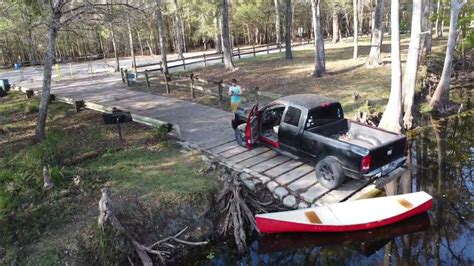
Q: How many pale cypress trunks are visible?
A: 3